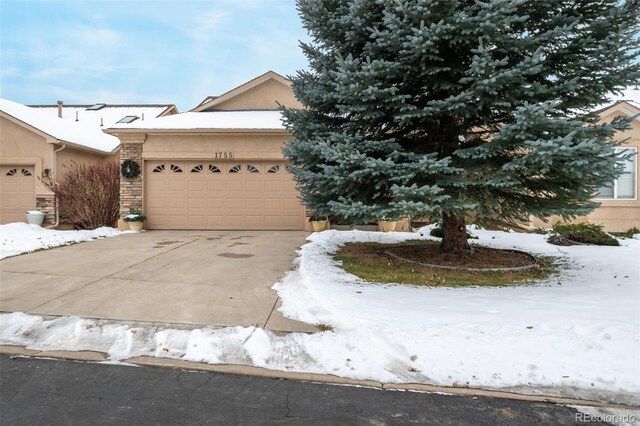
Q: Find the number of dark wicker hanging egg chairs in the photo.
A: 0